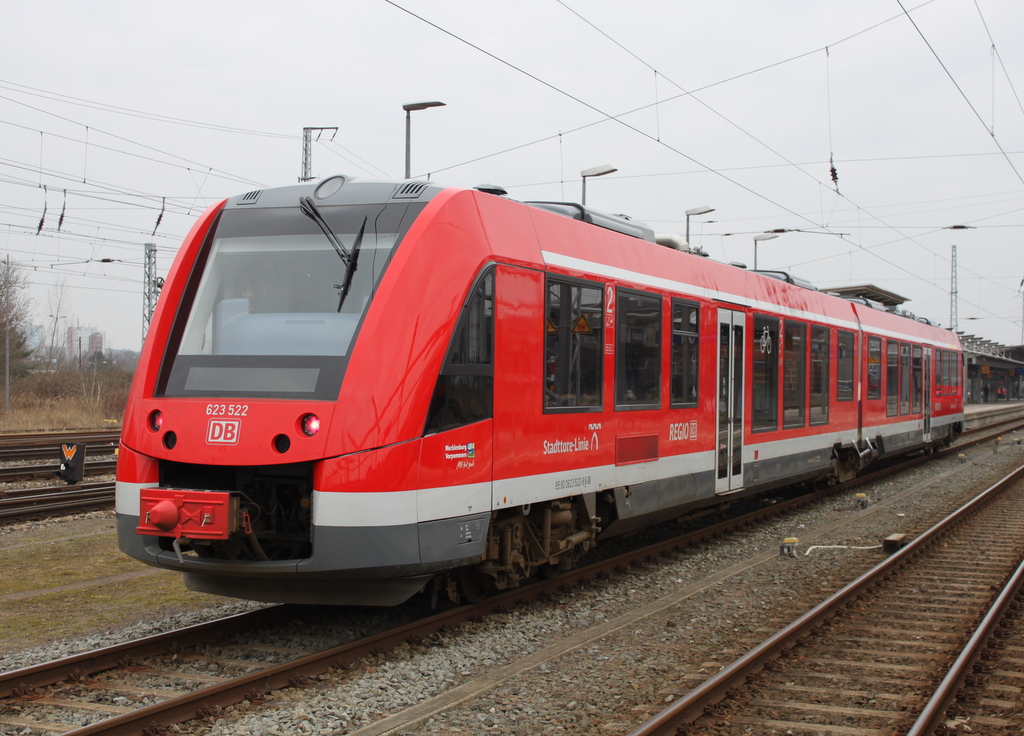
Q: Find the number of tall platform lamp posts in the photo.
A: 4